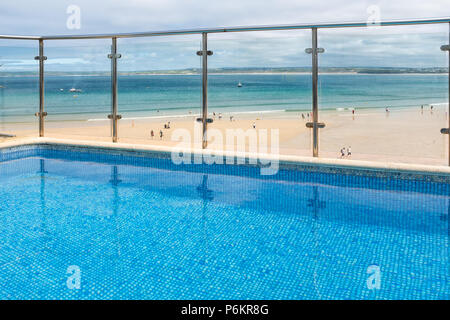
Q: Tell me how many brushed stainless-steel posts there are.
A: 5